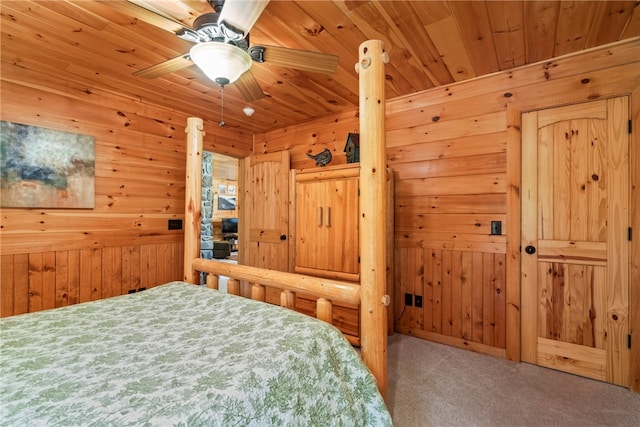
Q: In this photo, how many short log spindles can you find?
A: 5